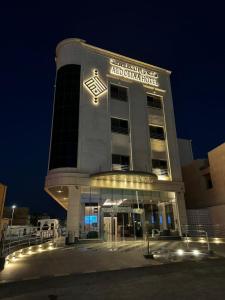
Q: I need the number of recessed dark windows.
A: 6